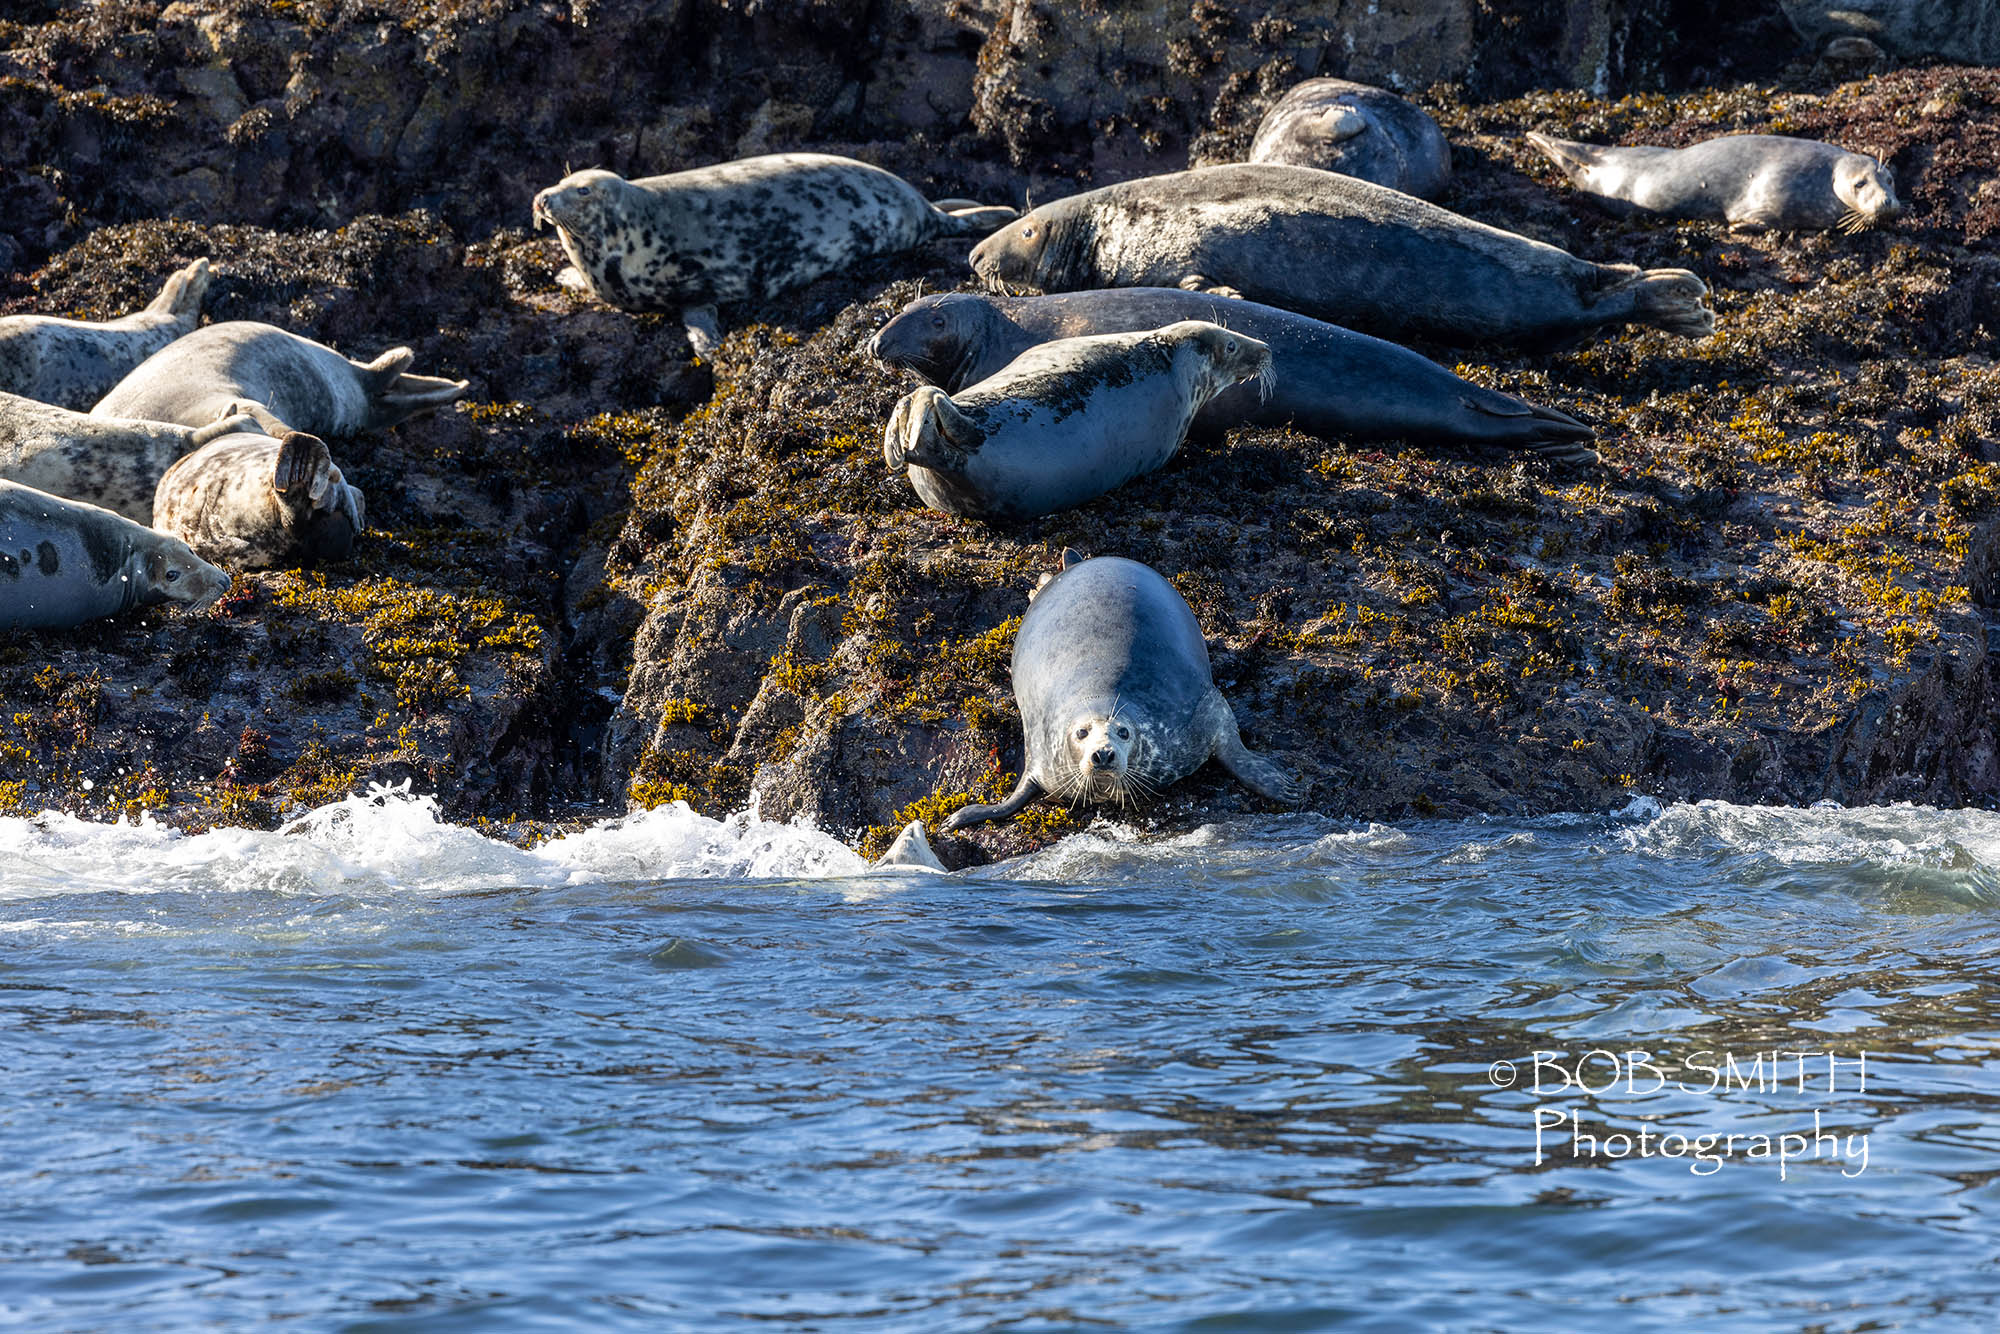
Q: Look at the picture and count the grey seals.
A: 13